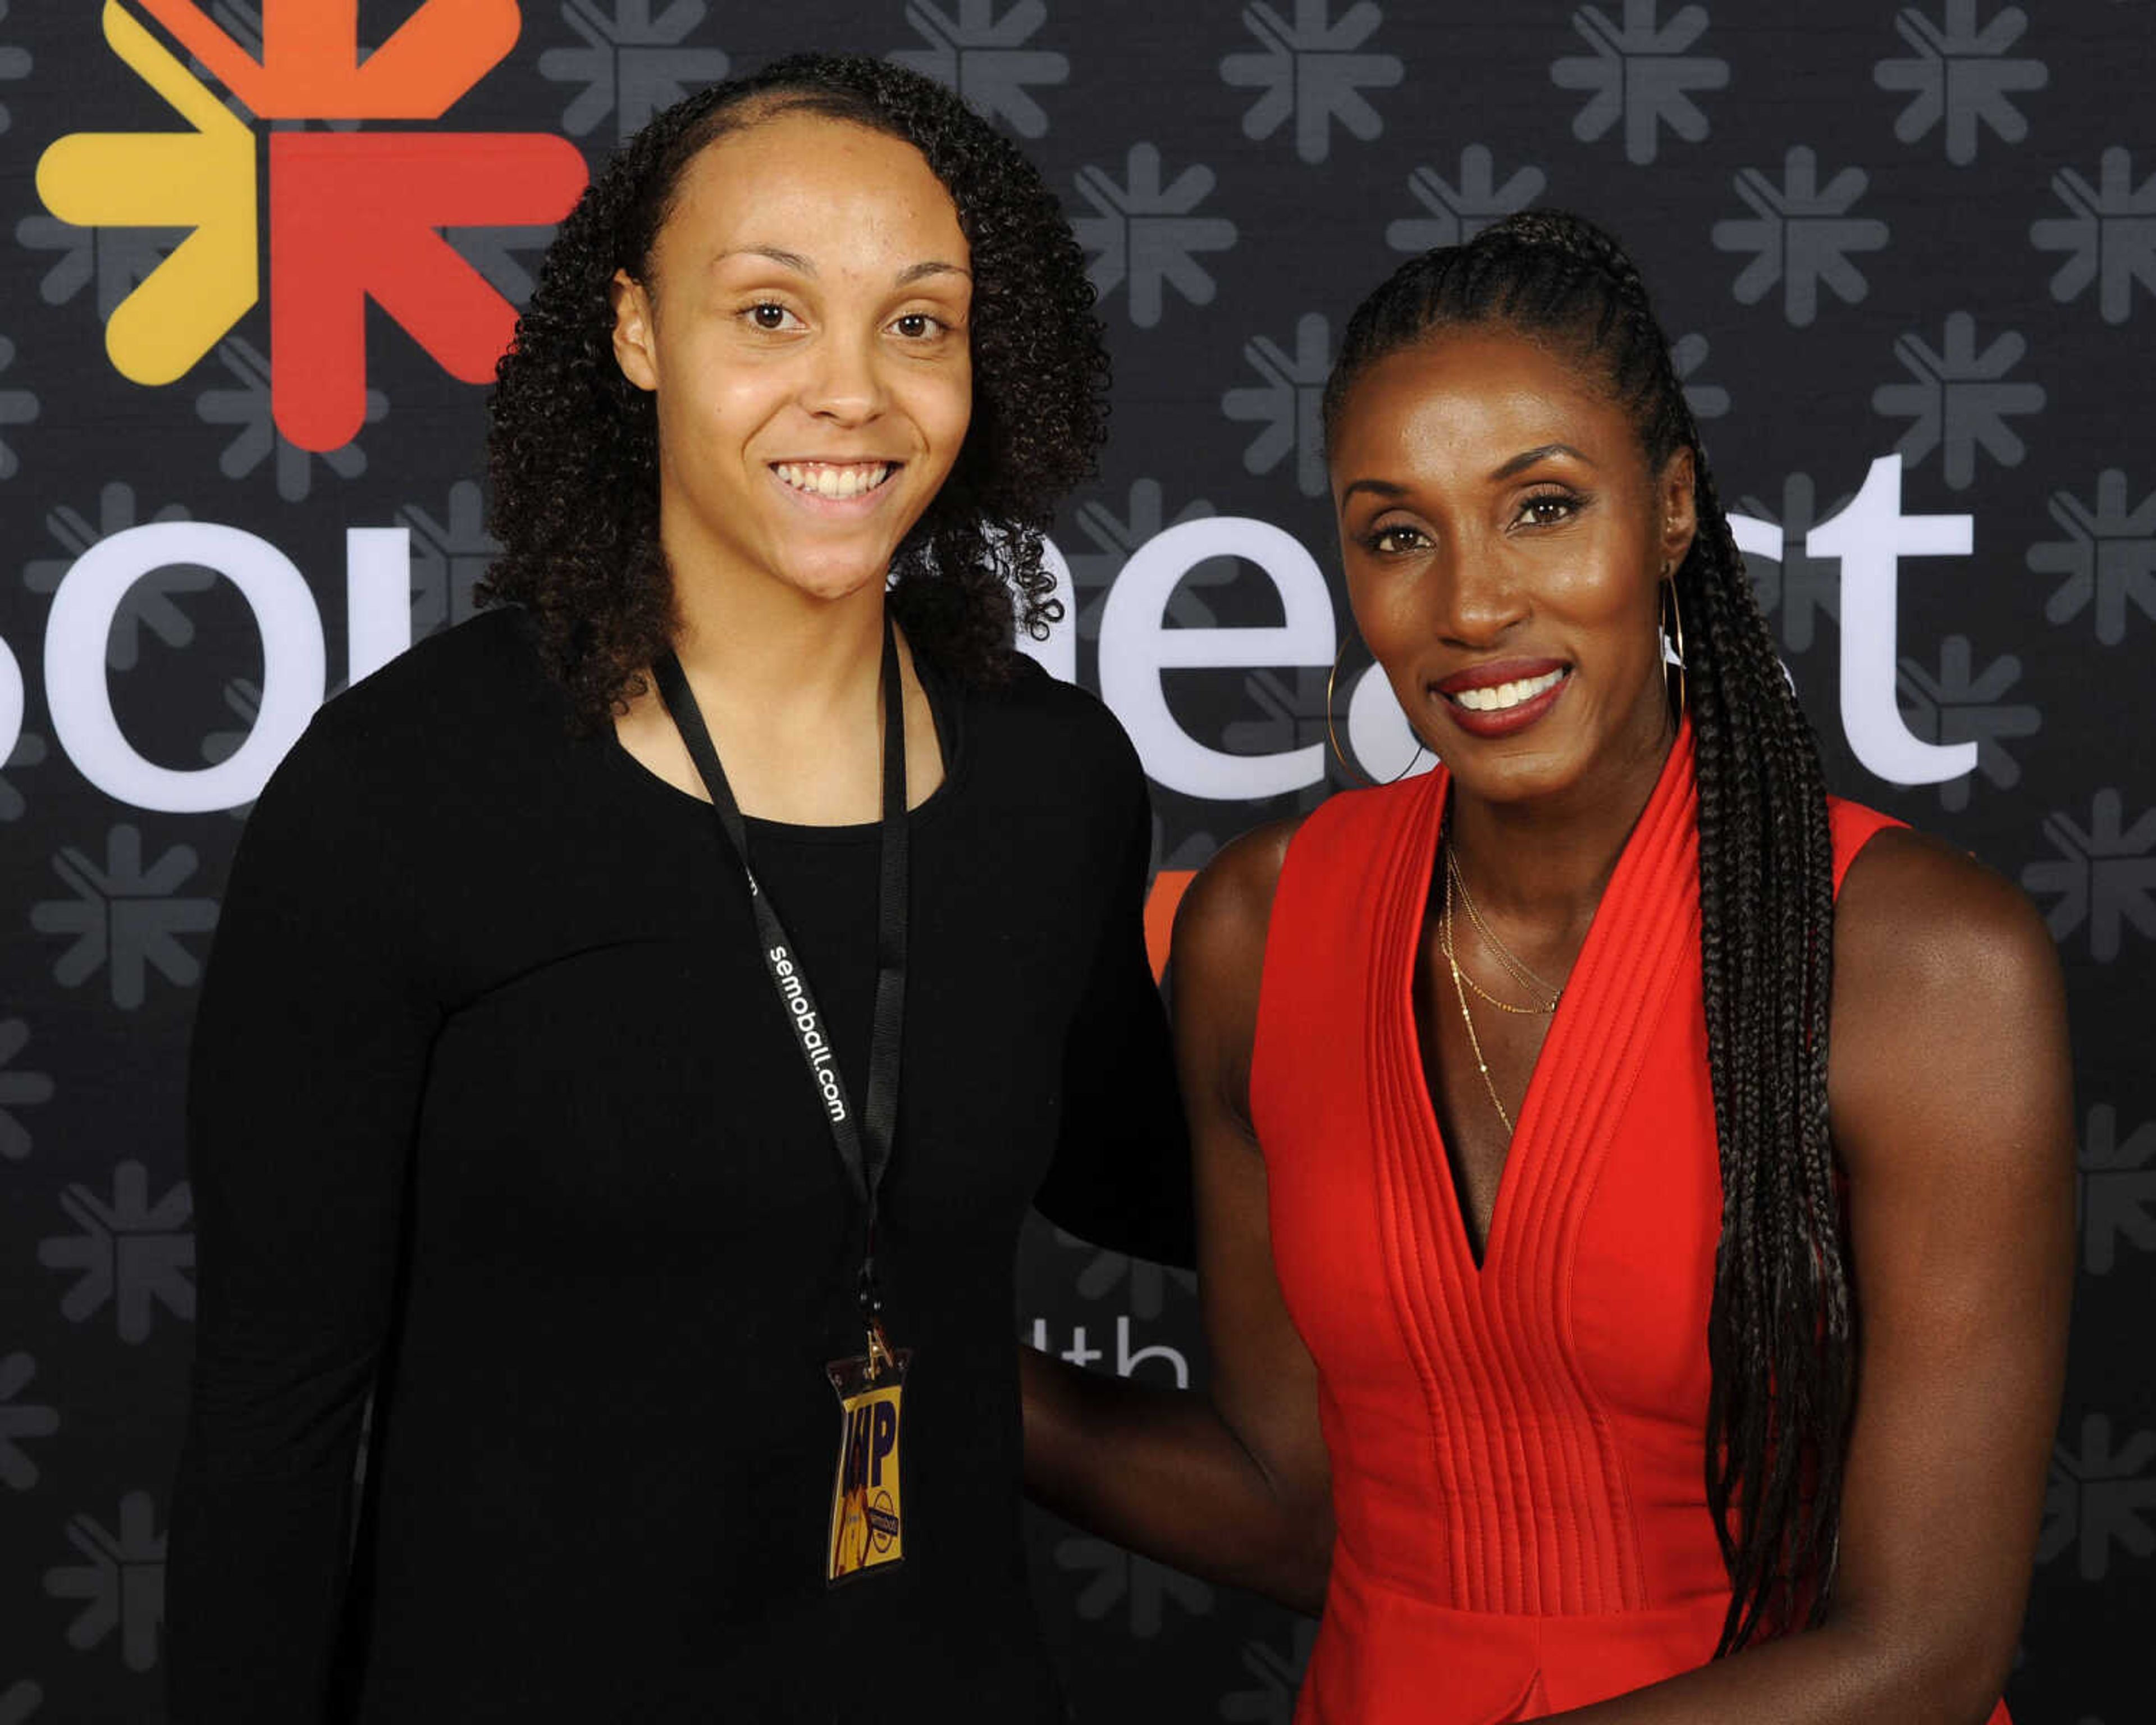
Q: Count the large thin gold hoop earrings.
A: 2